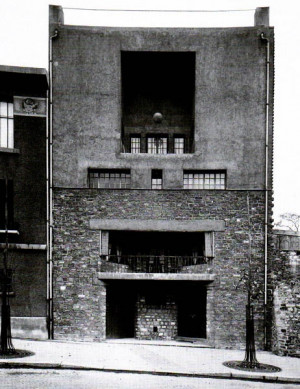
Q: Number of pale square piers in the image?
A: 2